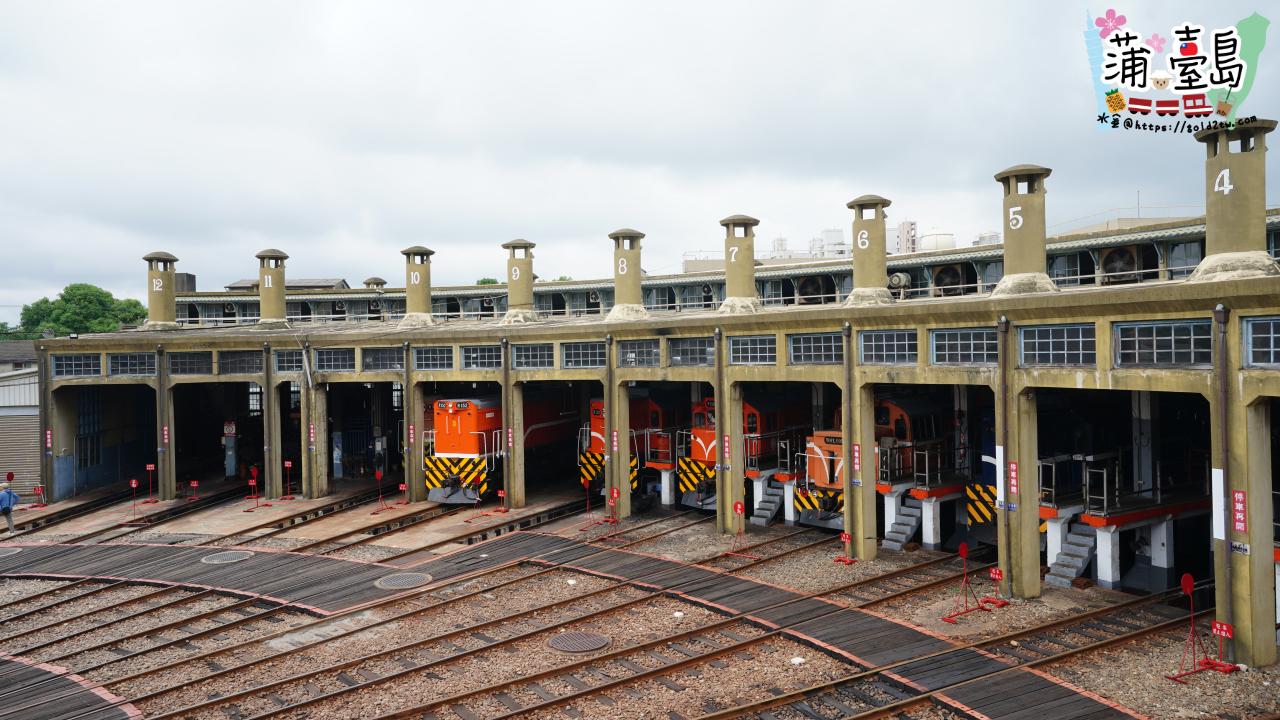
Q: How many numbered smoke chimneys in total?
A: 9